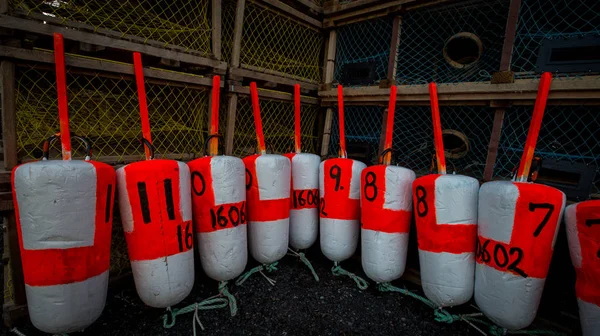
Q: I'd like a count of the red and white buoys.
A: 10